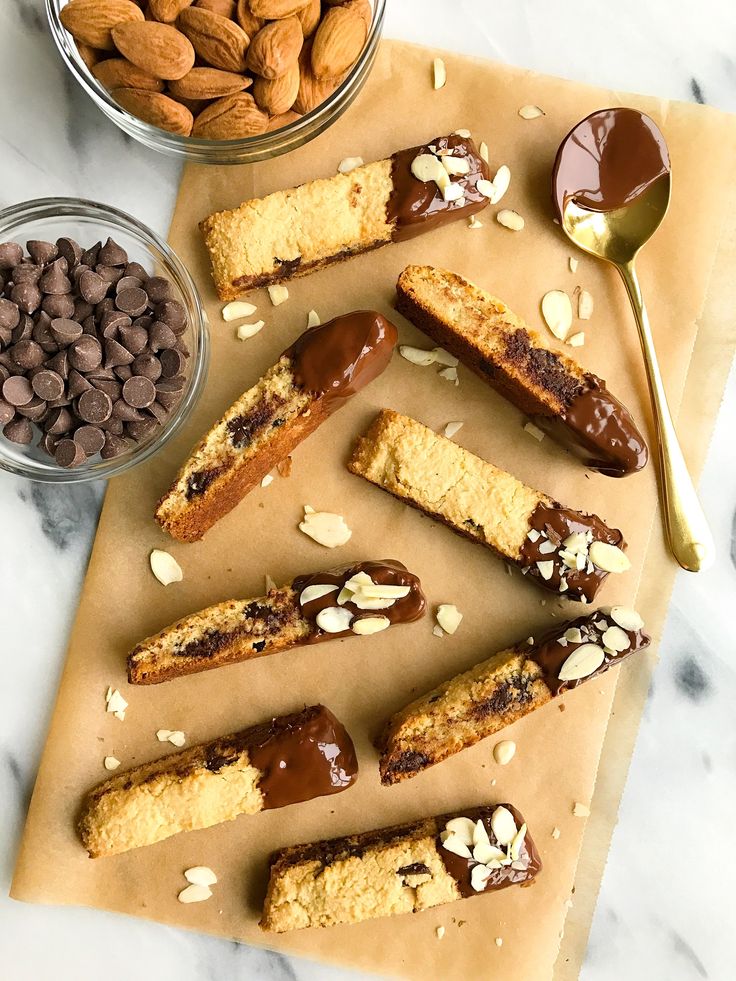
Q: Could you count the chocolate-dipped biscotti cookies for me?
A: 8